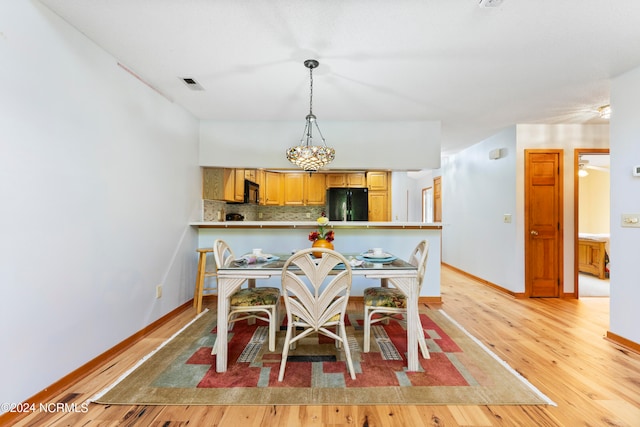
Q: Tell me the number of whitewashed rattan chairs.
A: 3